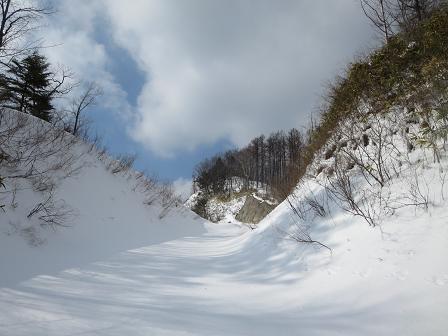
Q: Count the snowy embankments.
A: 2